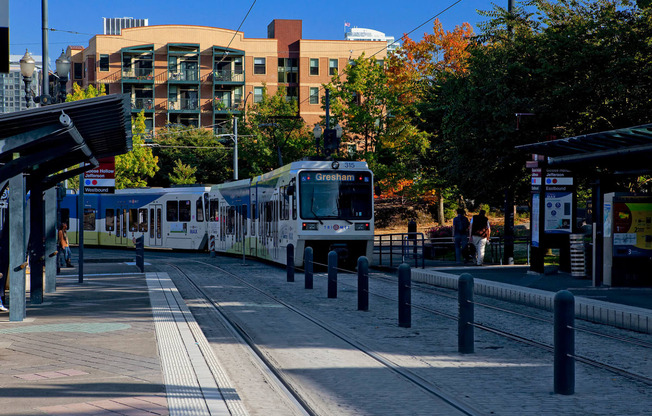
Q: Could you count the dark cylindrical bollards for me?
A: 7